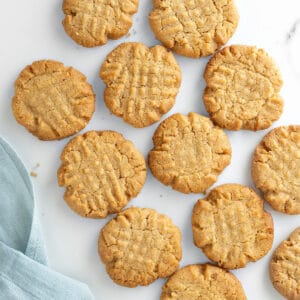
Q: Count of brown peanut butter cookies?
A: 12